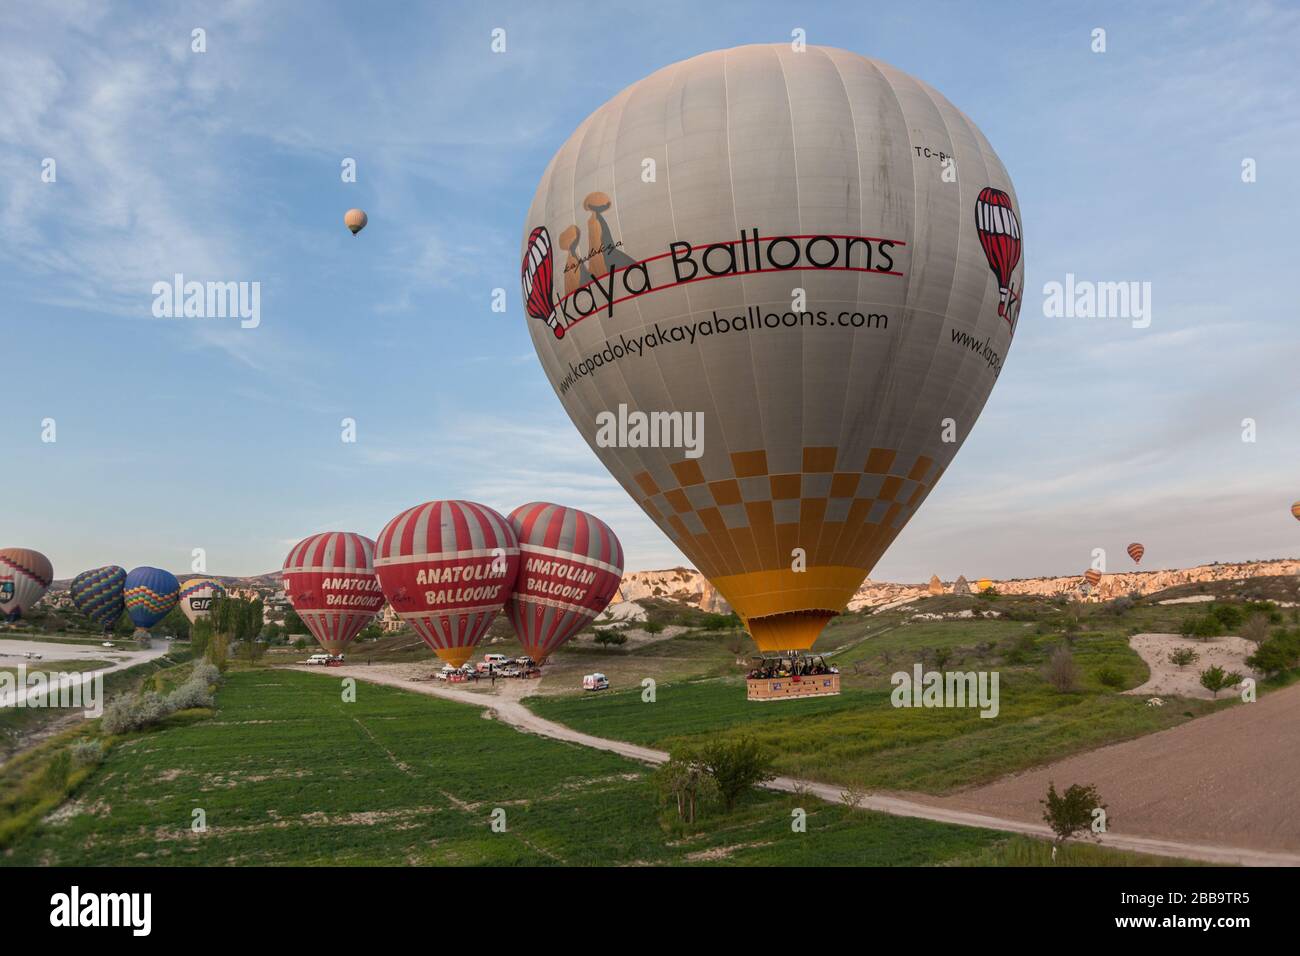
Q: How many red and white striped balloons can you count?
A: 3